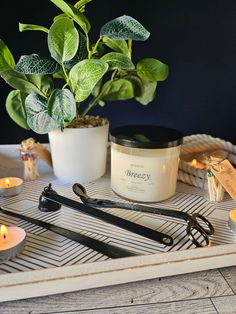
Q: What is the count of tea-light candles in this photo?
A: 4